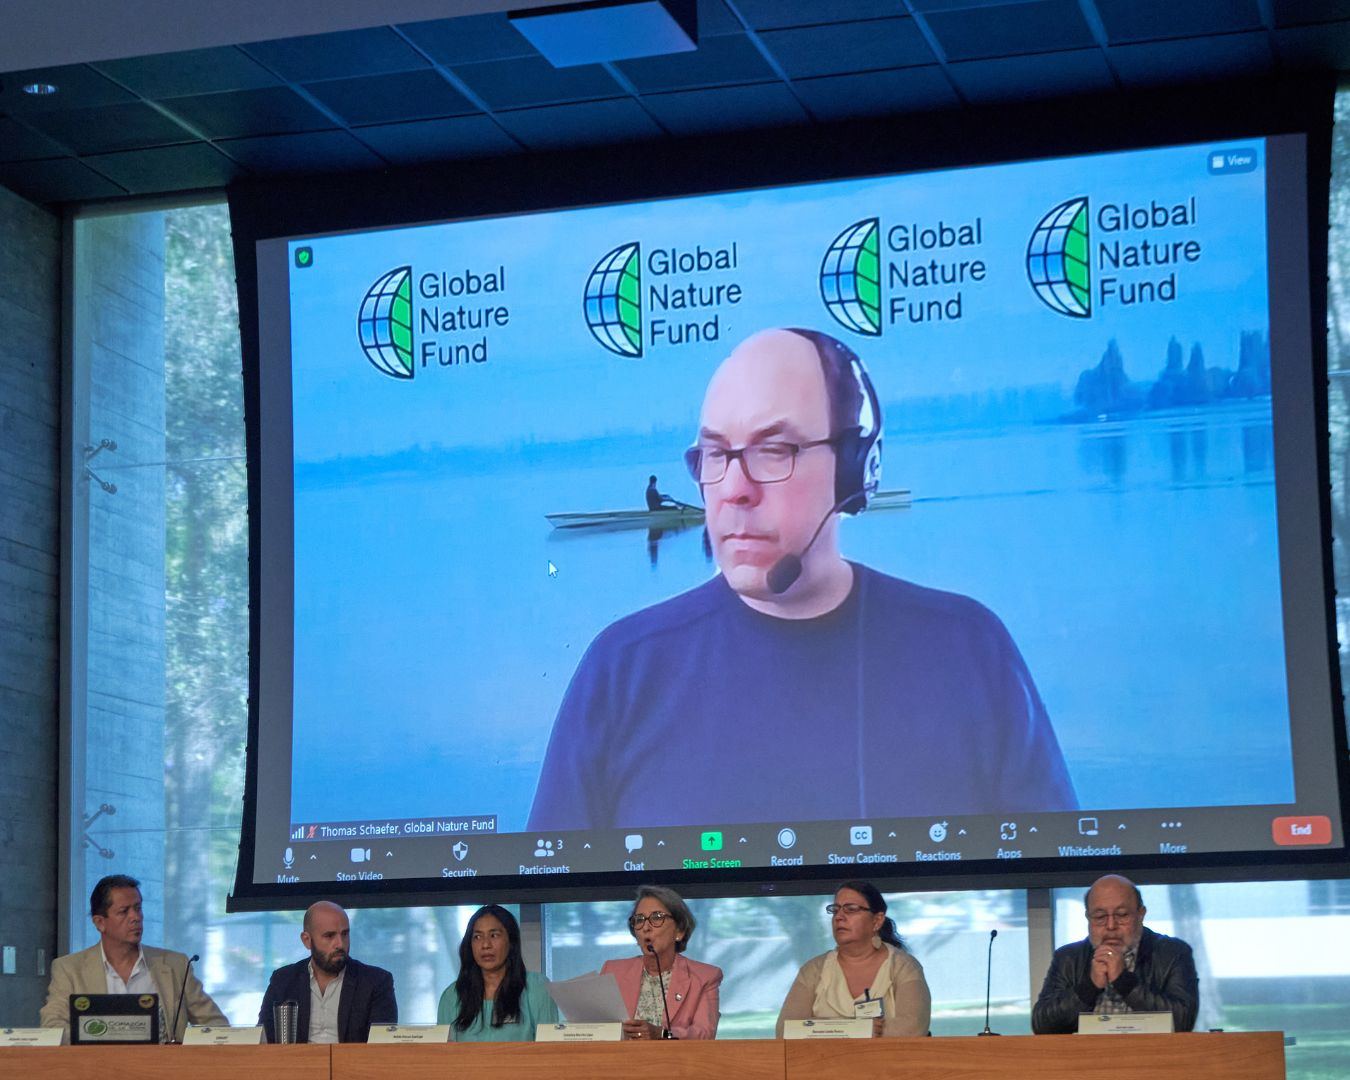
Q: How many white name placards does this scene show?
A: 6